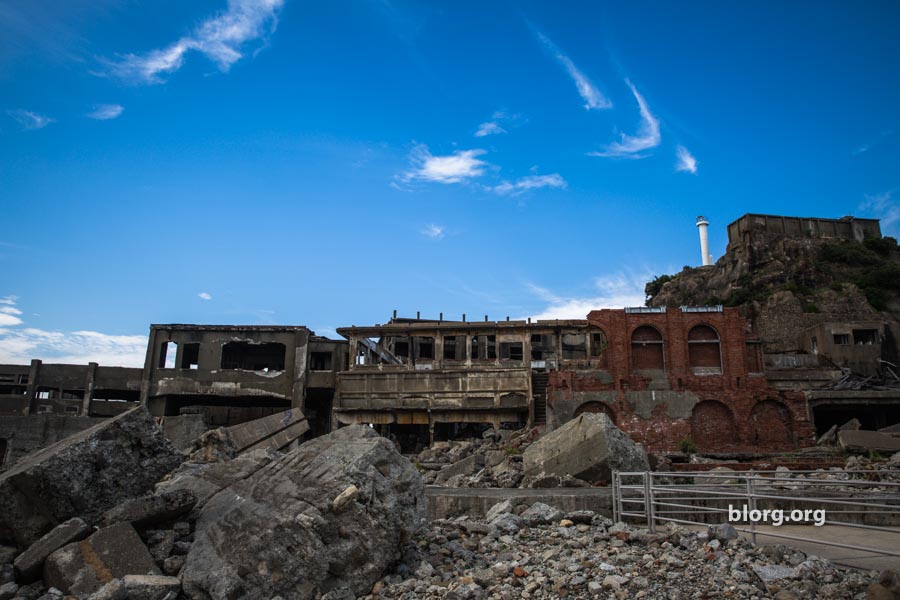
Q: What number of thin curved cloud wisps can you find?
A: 2